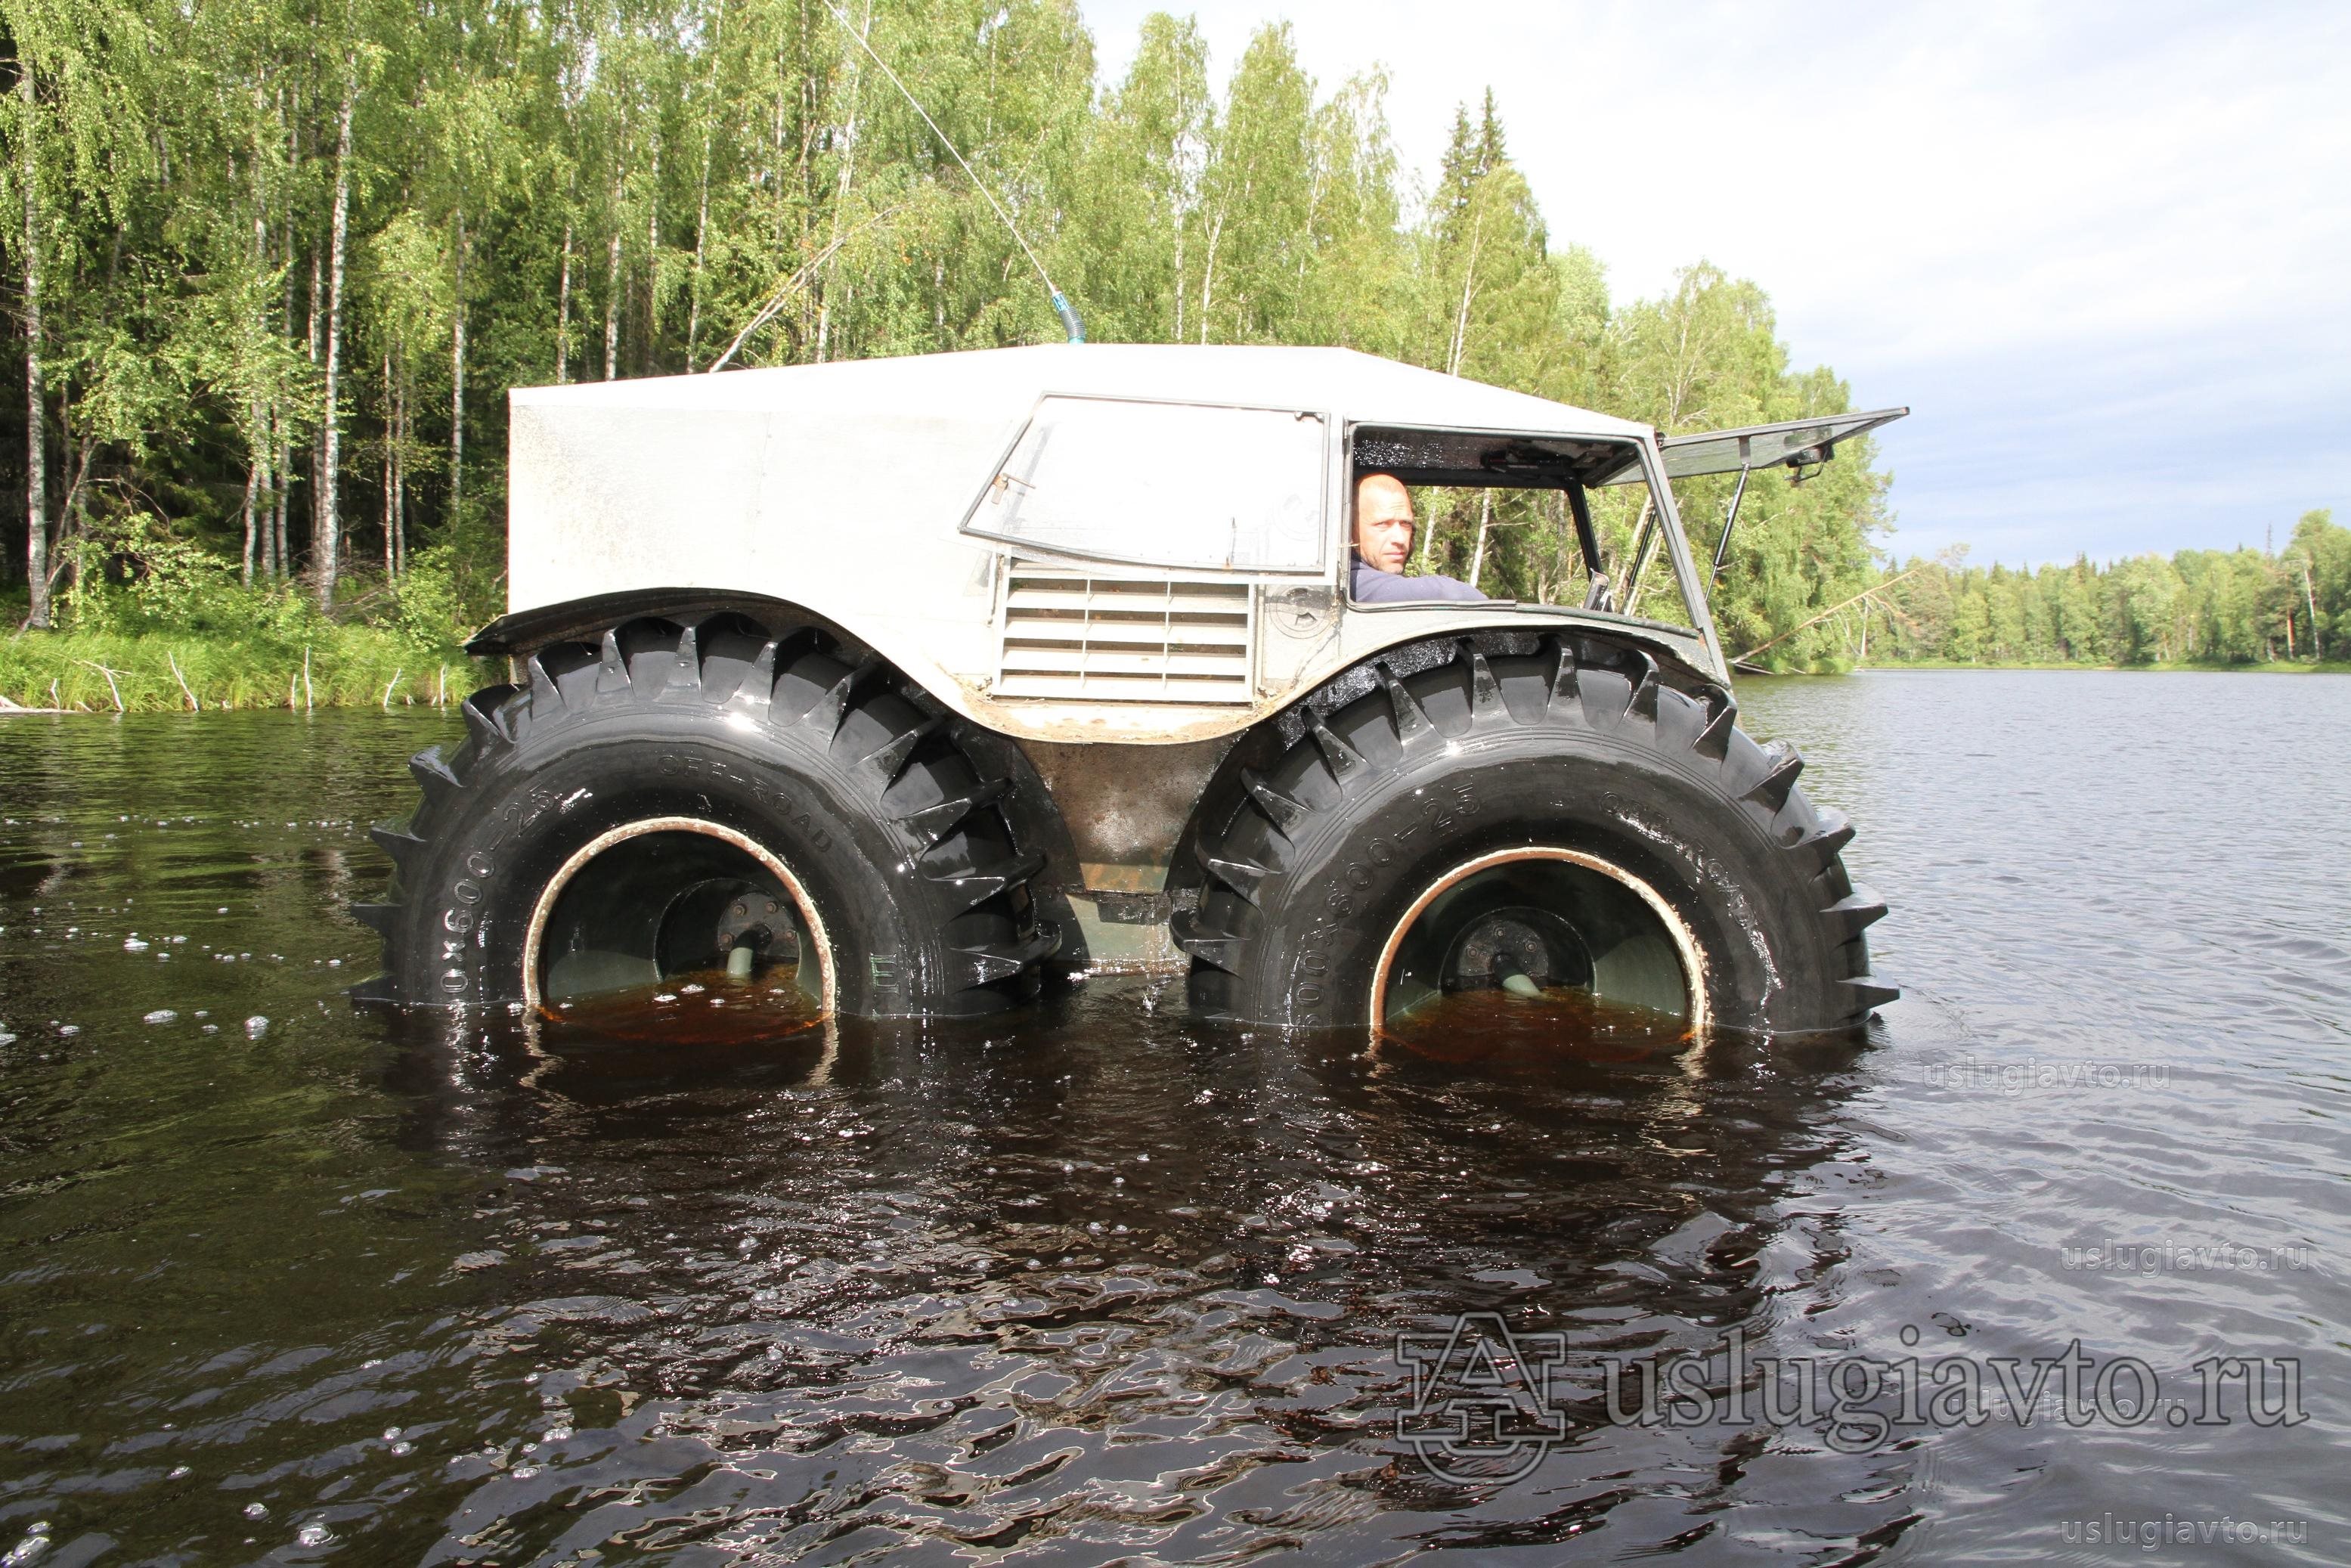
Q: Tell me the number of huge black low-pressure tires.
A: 2